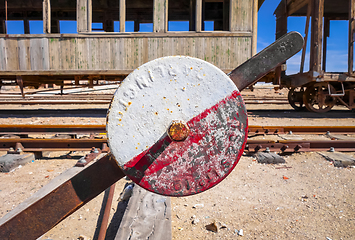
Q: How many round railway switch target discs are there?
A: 1